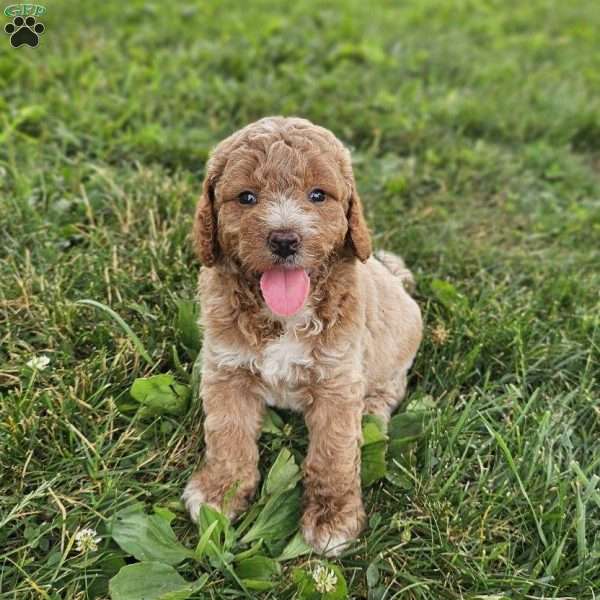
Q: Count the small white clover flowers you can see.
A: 3